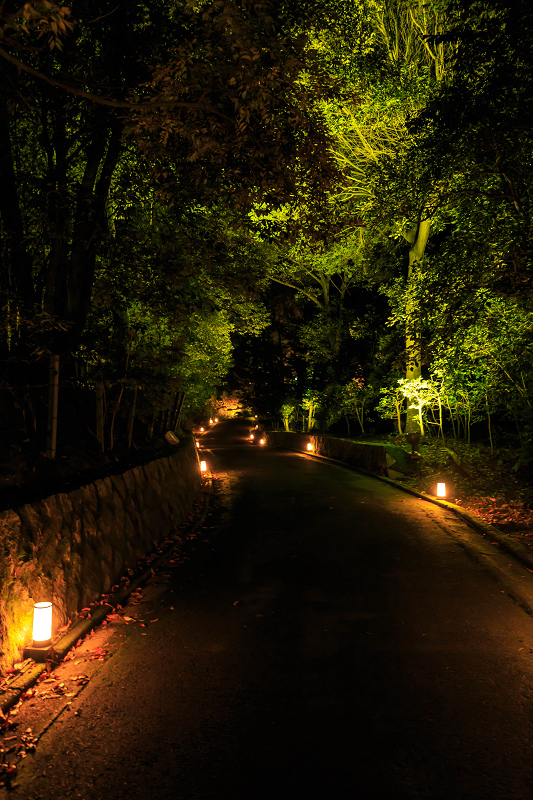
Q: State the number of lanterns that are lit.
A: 12